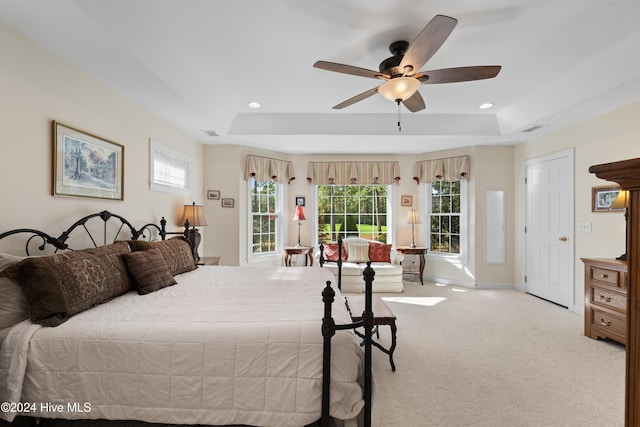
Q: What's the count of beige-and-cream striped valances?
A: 3